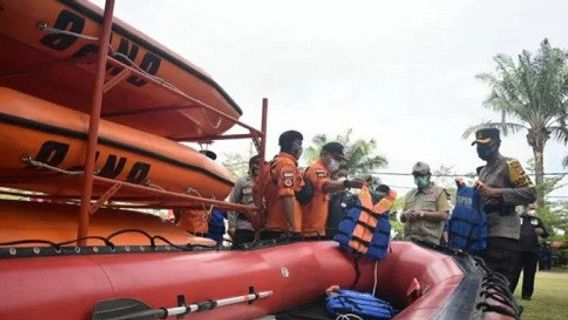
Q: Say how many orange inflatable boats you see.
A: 3